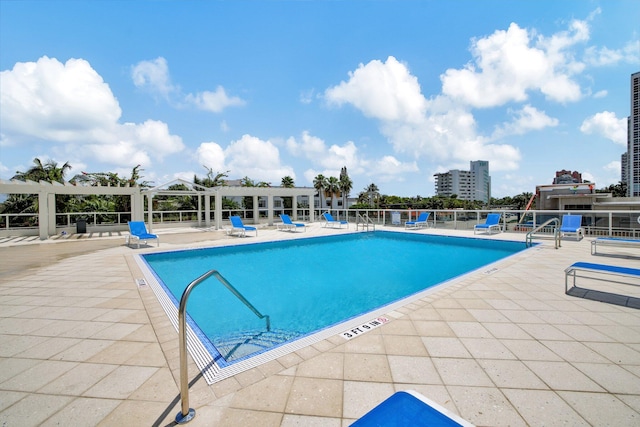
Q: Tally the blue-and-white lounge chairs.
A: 10